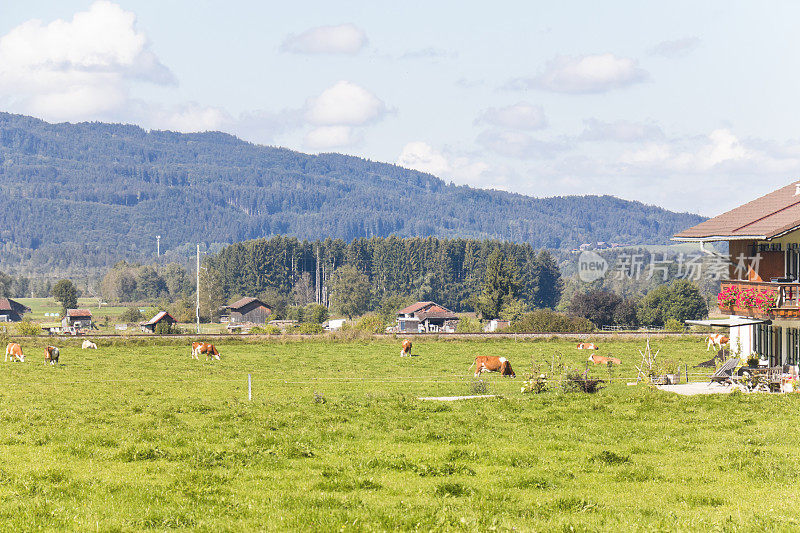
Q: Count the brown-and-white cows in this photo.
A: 8